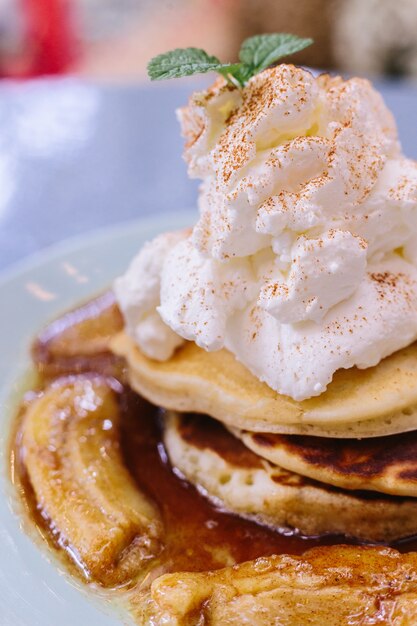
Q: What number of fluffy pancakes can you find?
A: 3